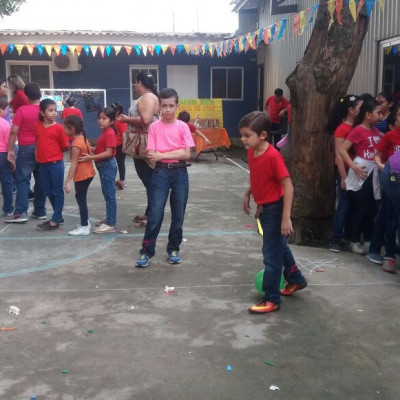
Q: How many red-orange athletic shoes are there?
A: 2